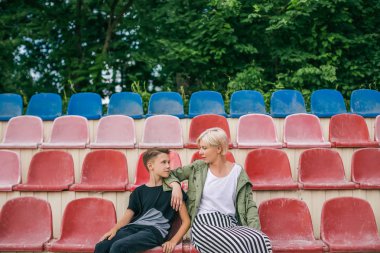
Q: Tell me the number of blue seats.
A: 10